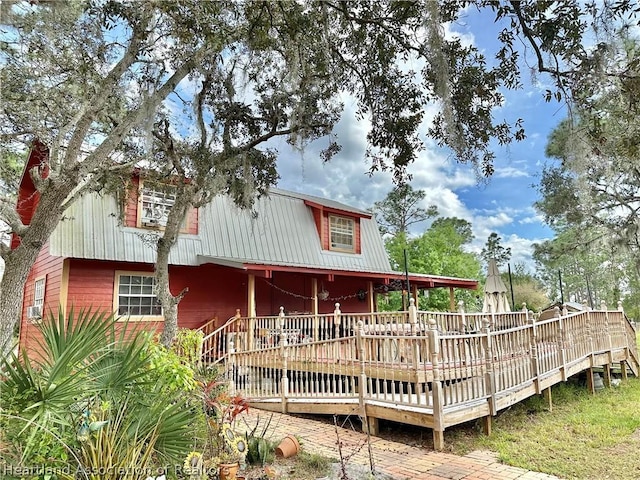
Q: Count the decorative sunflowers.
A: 3